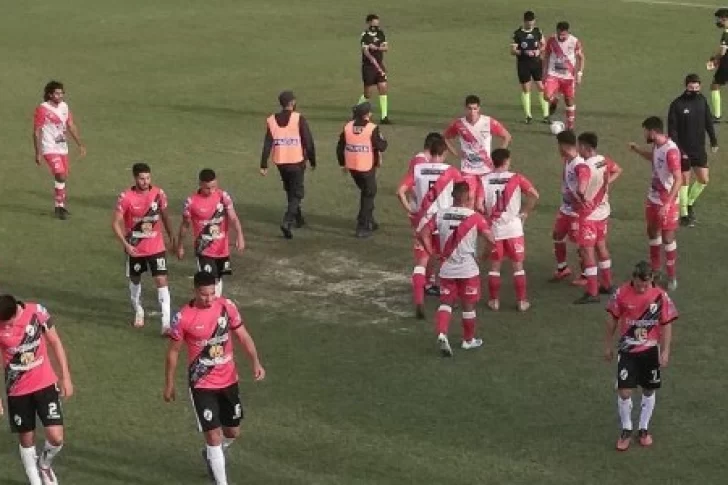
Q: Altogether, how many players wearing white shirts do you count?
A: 10